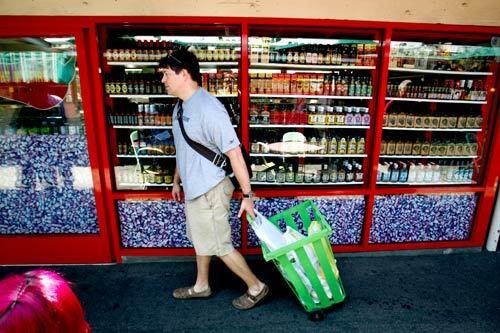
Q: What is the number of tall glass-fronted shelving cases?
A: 3